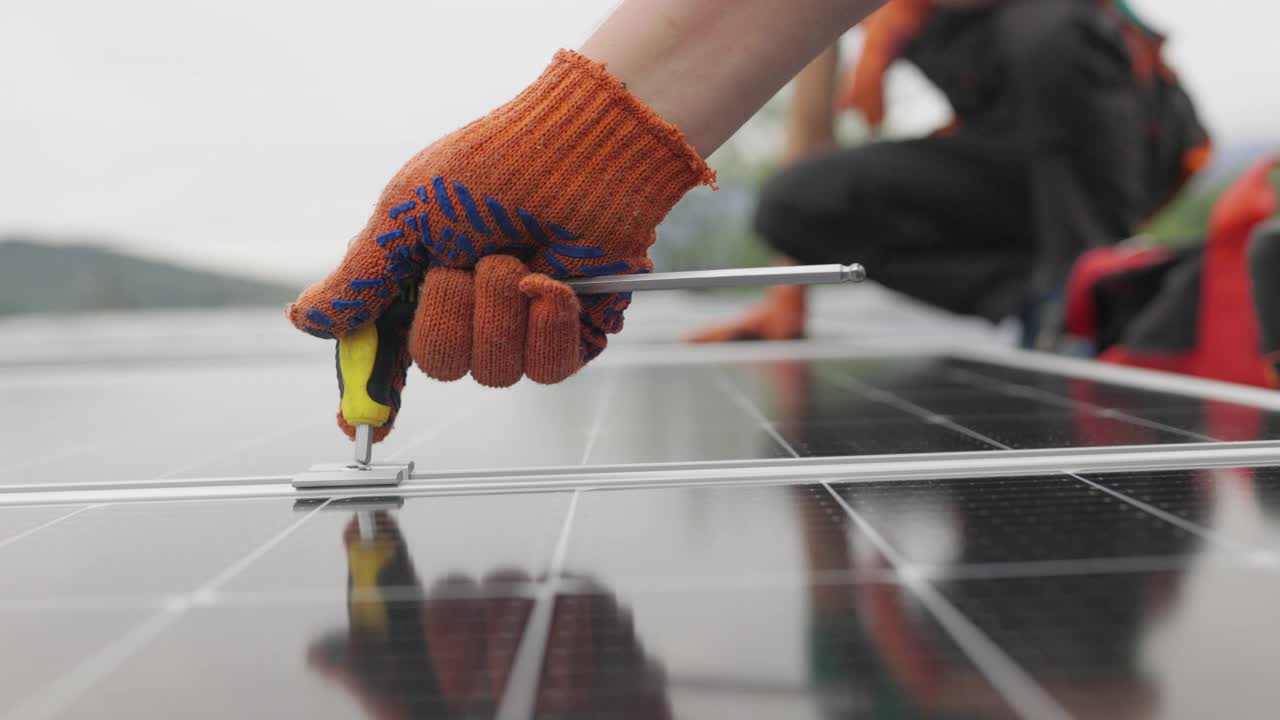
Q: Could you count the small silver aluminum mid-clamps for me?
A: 1